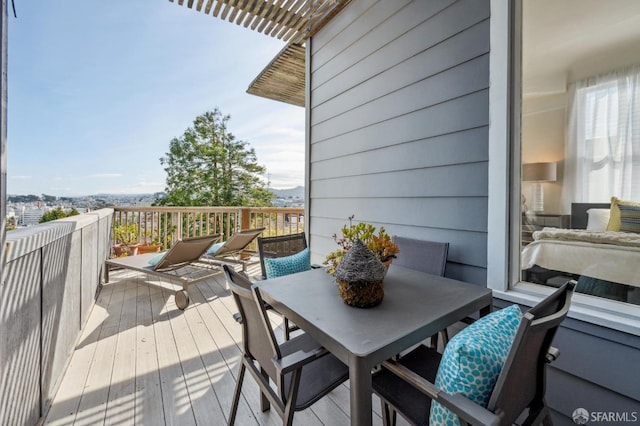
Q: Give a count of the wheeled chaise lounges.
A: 2